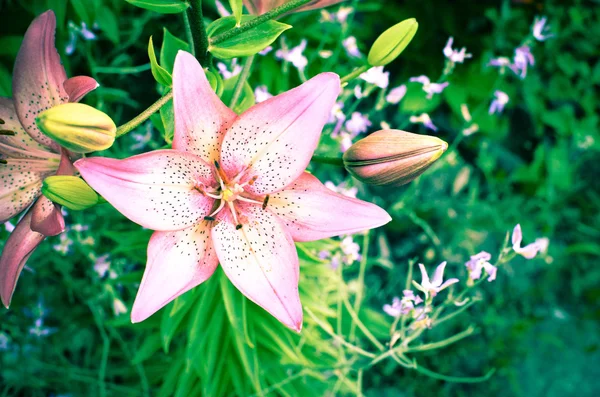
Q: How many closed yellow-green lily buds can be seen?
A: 3